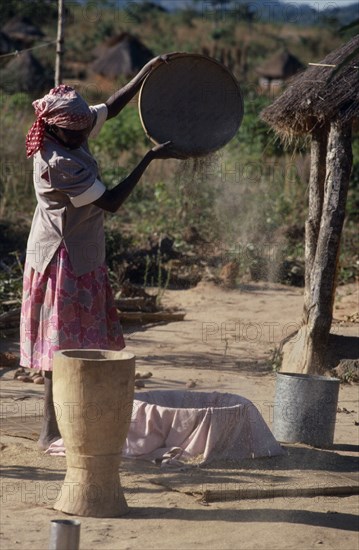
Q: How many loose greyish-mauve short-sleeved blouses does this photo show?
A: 1